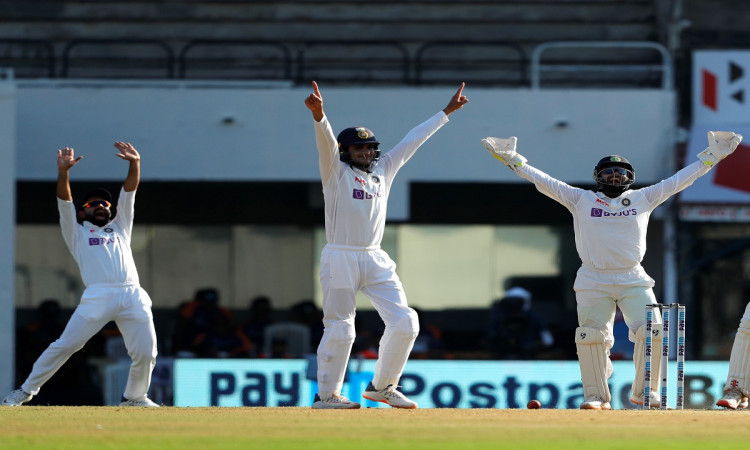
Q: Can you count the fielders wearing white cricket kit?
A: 3